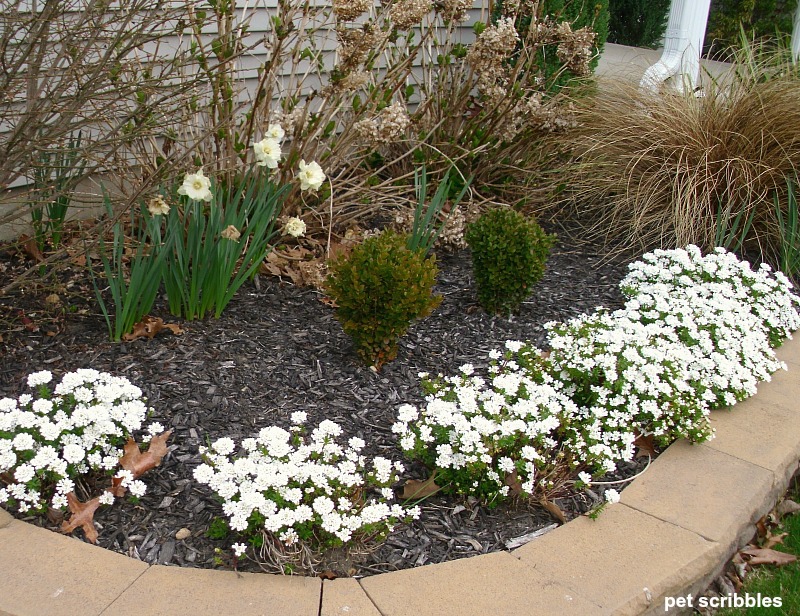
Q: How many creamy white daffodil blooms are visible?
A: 5